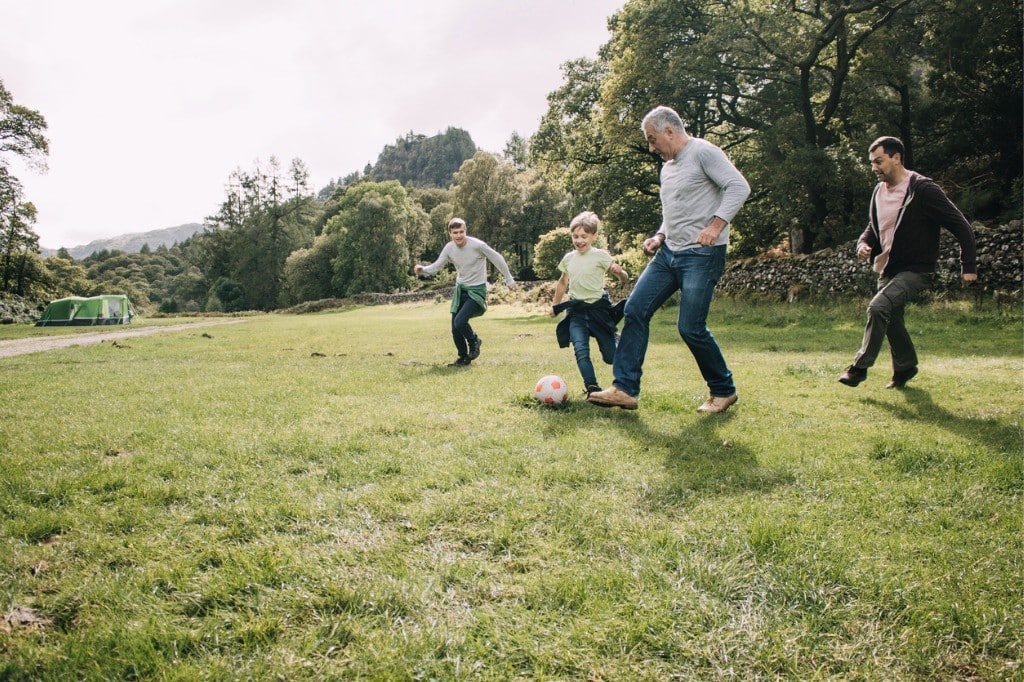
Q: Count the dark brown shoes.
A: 2